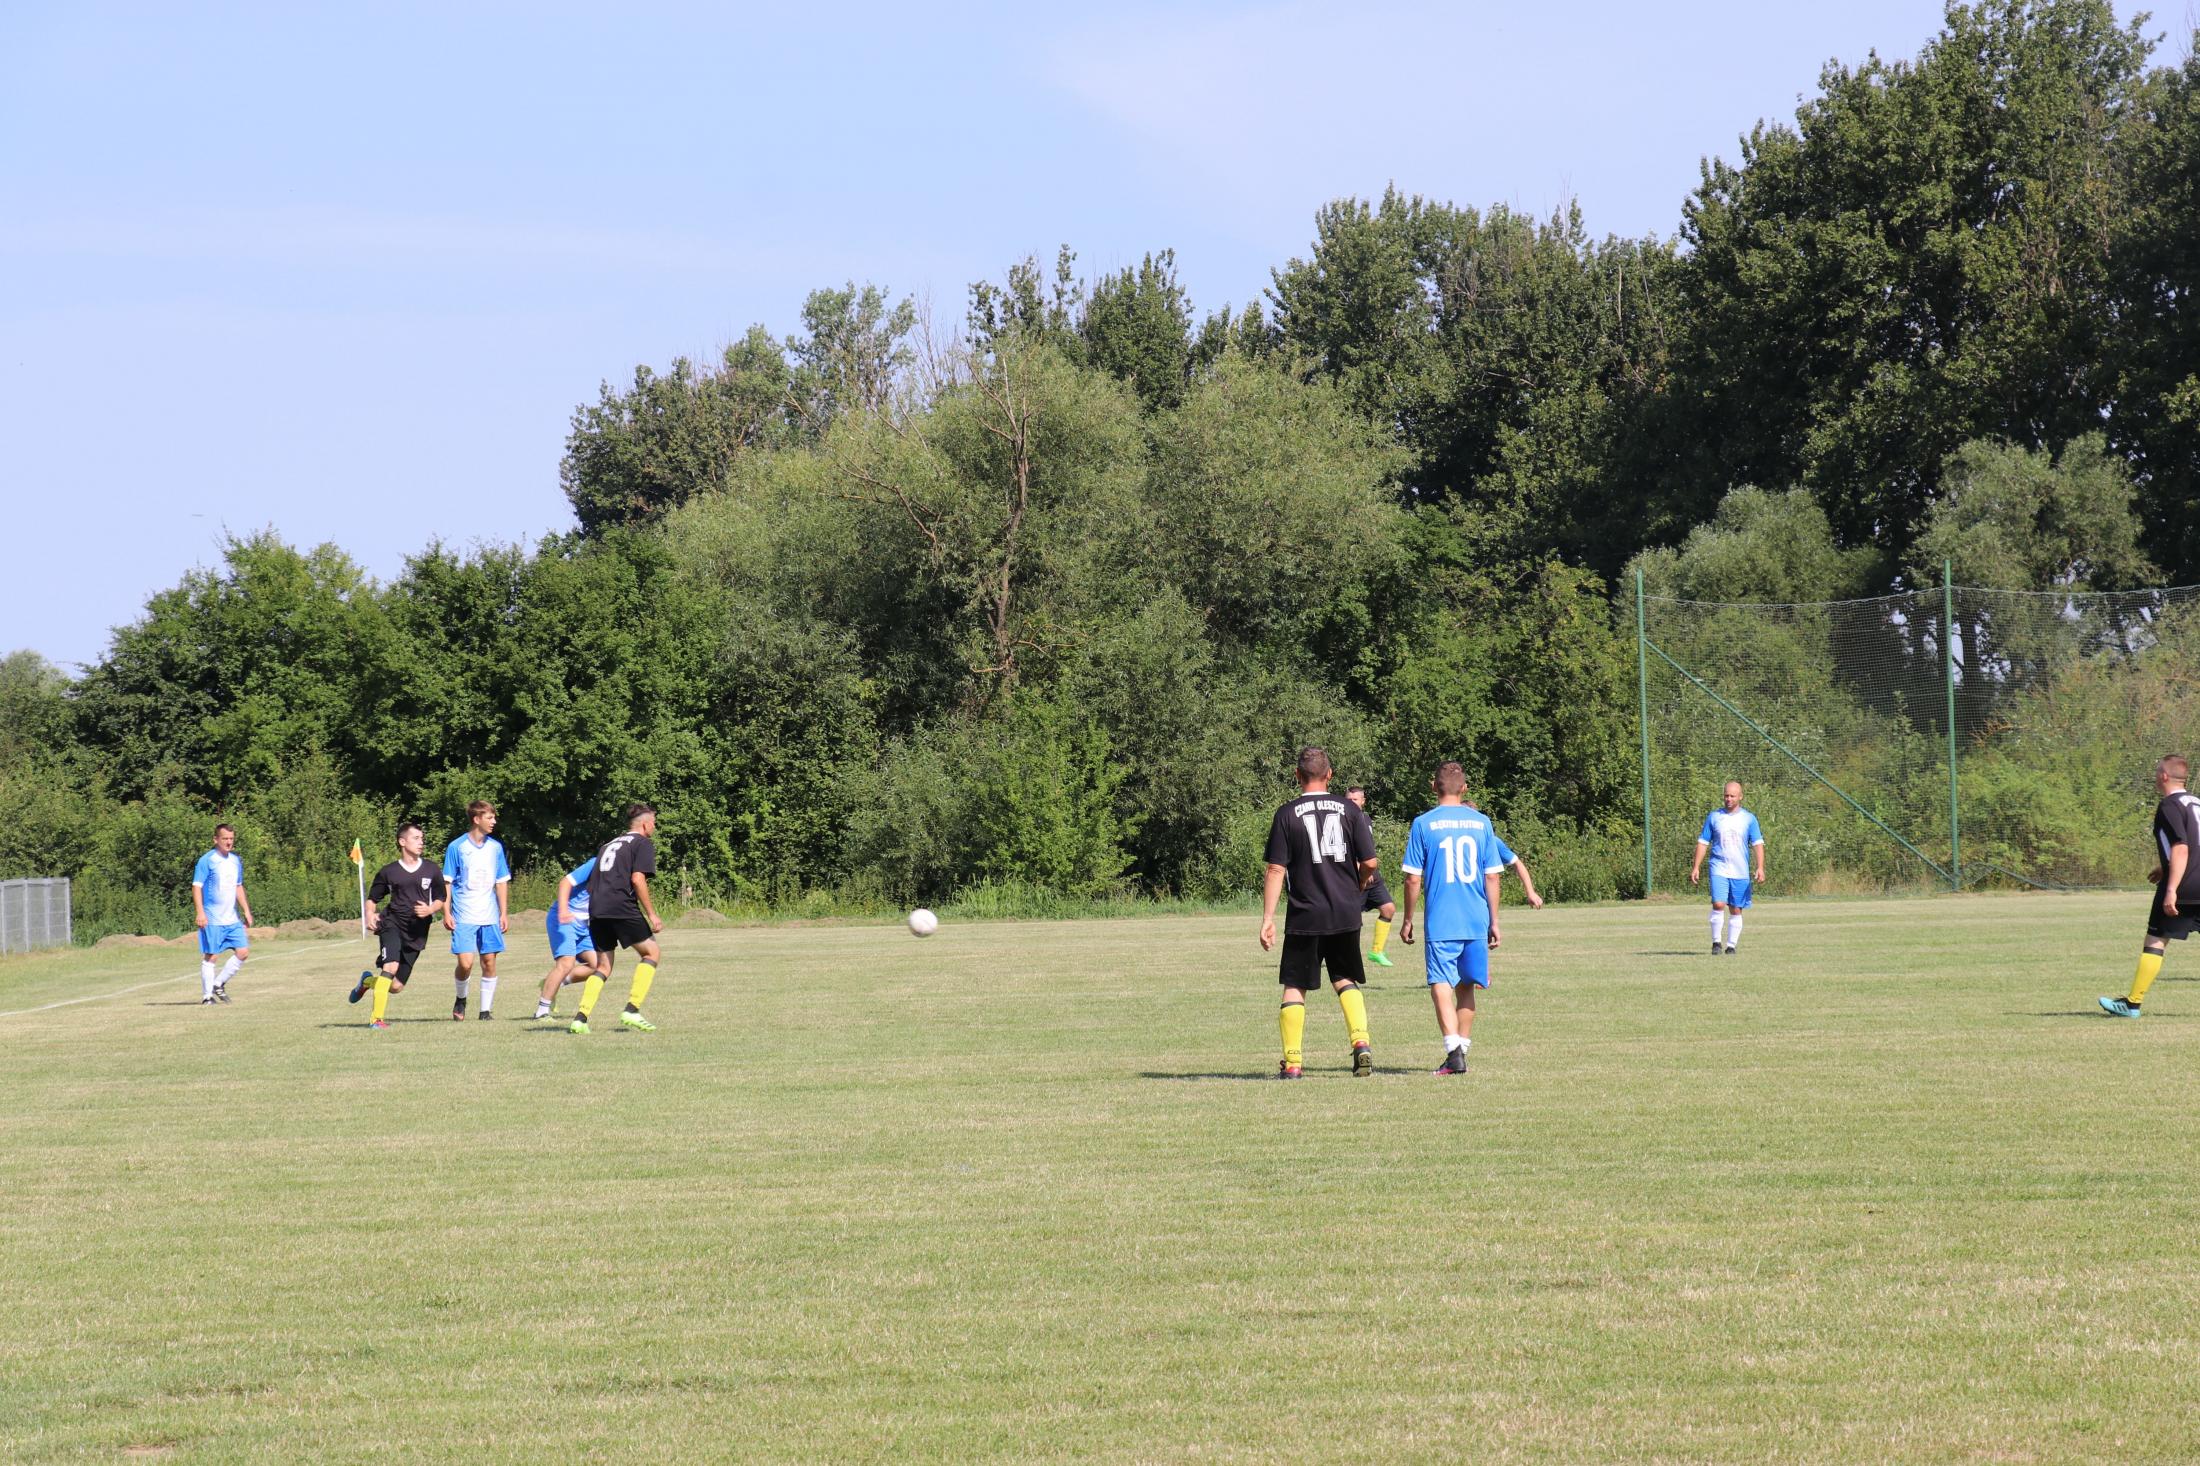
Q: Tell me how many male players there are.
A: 11